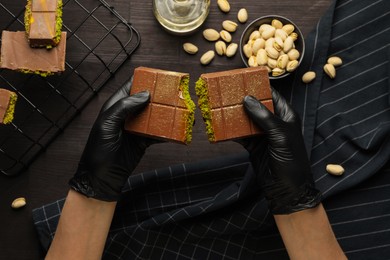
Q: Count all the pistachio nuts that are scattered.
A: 14